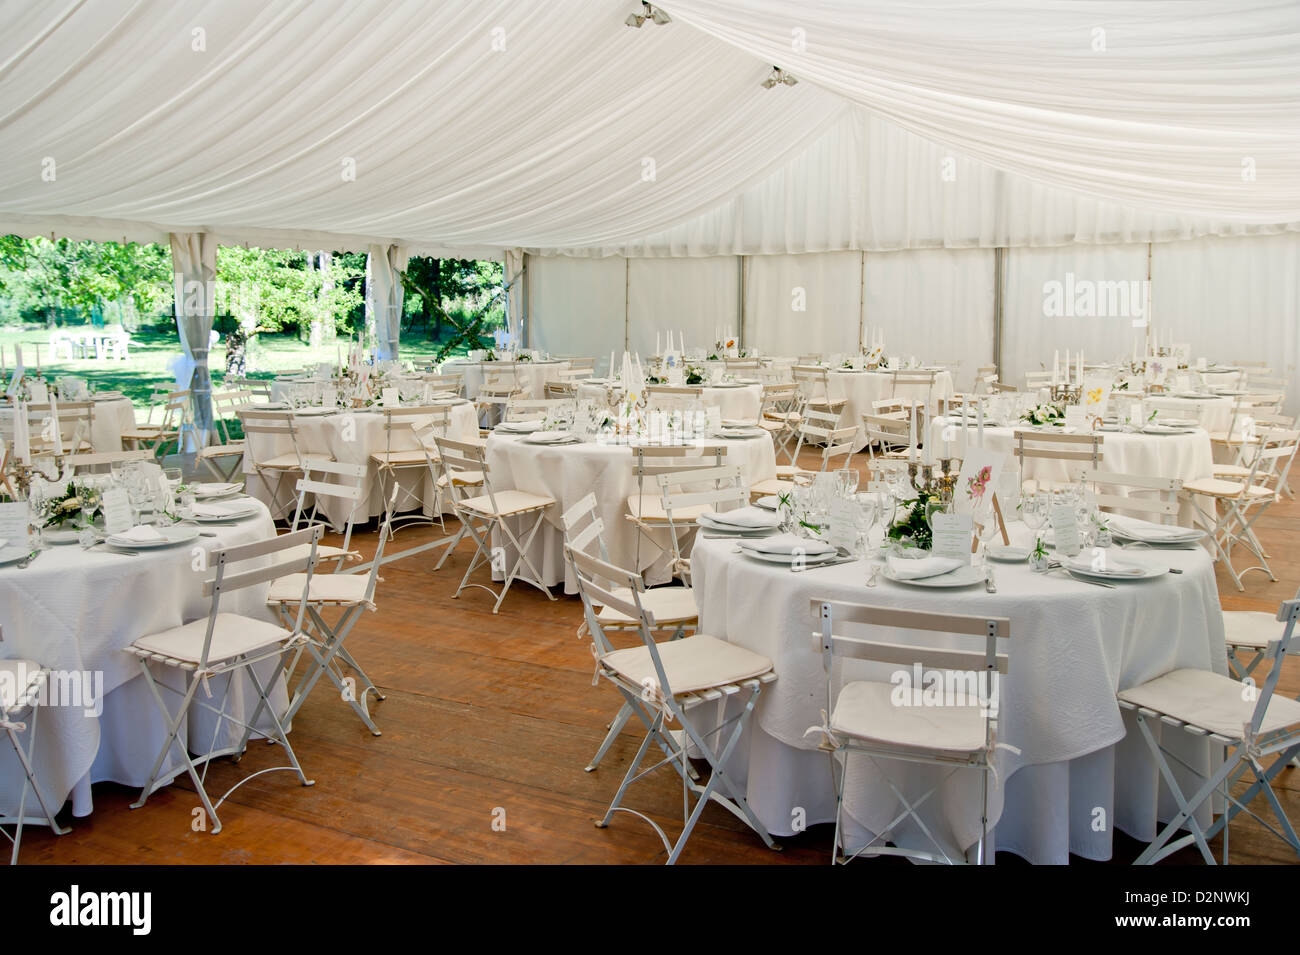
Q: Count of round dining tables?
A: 13